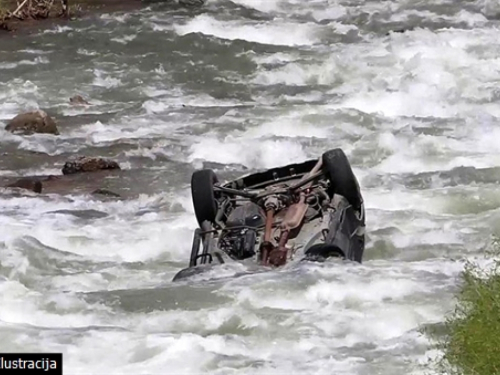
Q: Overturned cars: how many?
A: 1